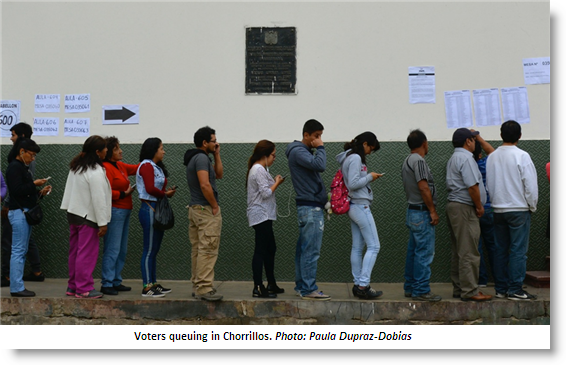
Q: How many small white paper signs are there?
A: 11